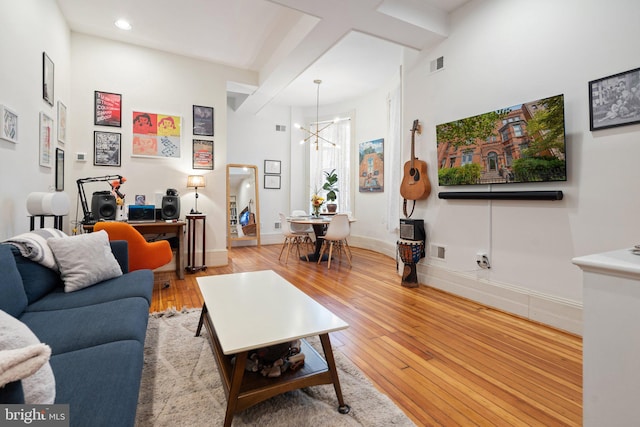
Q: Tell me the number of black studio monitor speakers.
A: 2